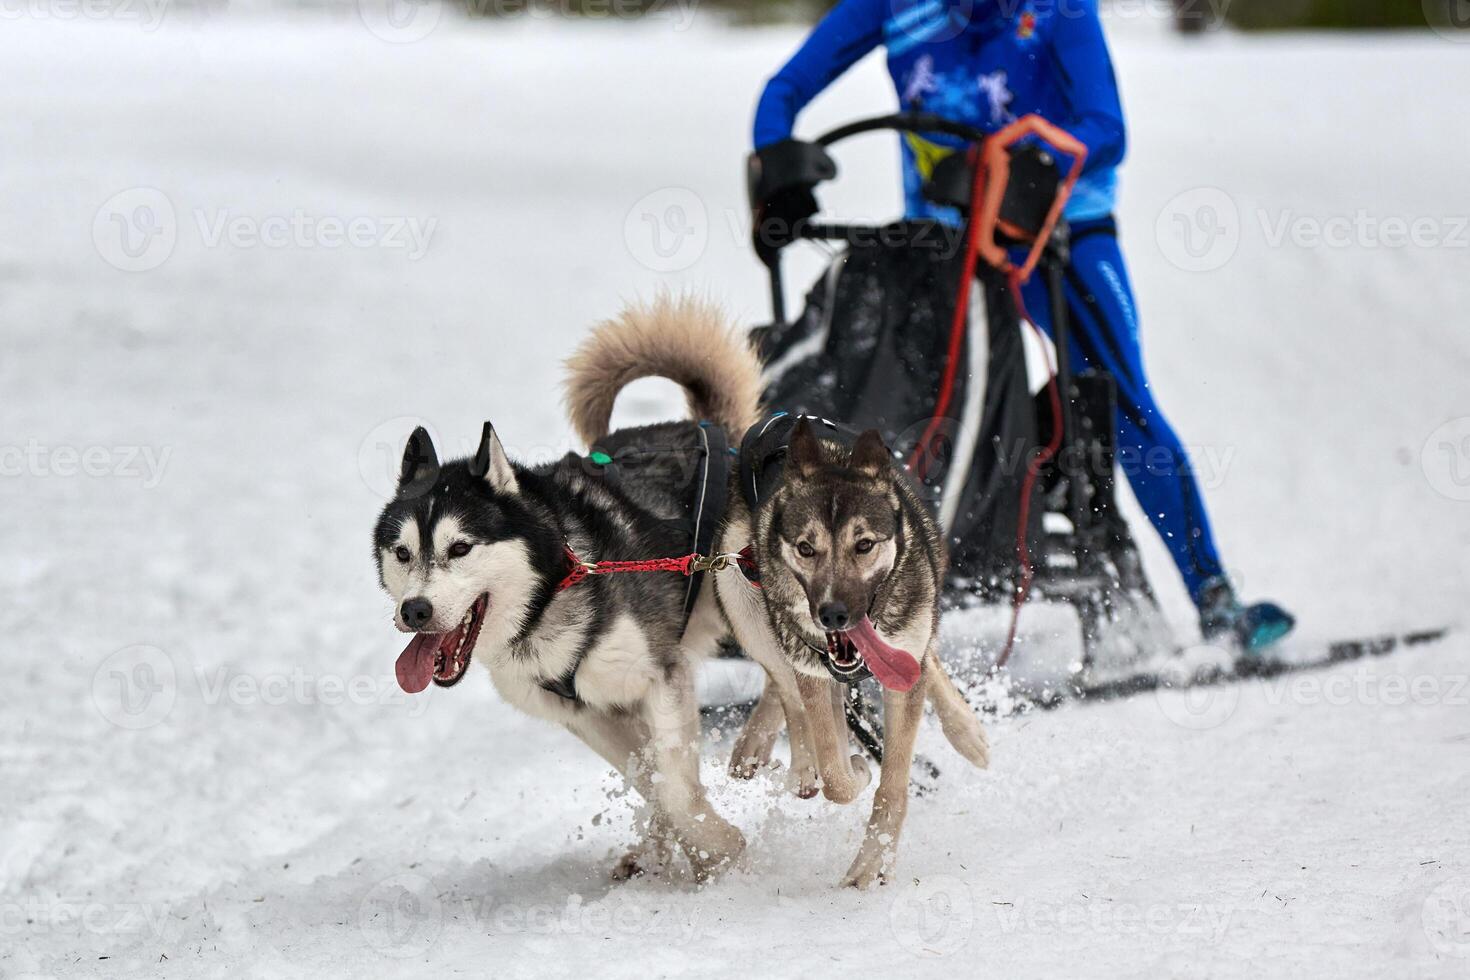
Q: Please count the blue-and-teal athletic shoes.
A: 1